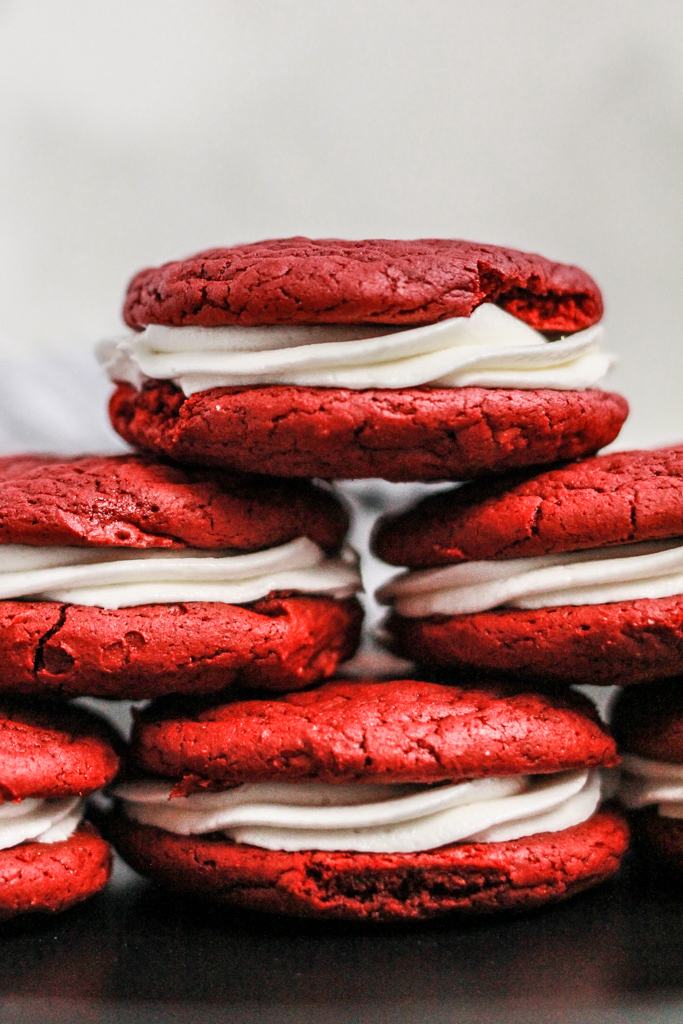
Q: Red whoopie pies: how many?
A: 6